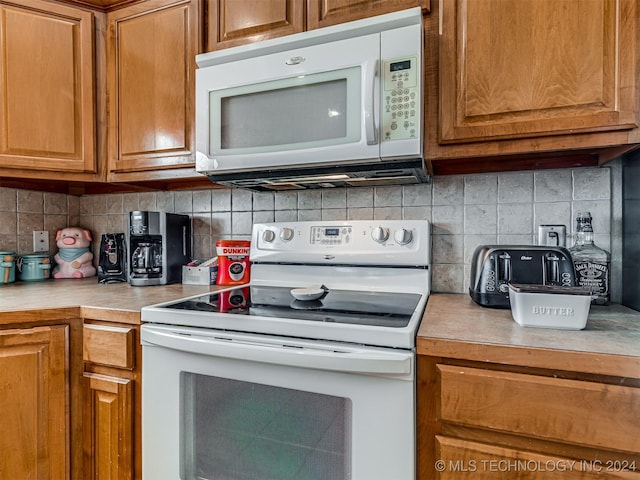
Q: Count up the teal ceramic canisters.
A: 2